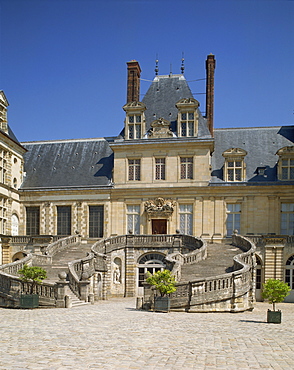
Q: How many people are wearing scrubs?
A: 0